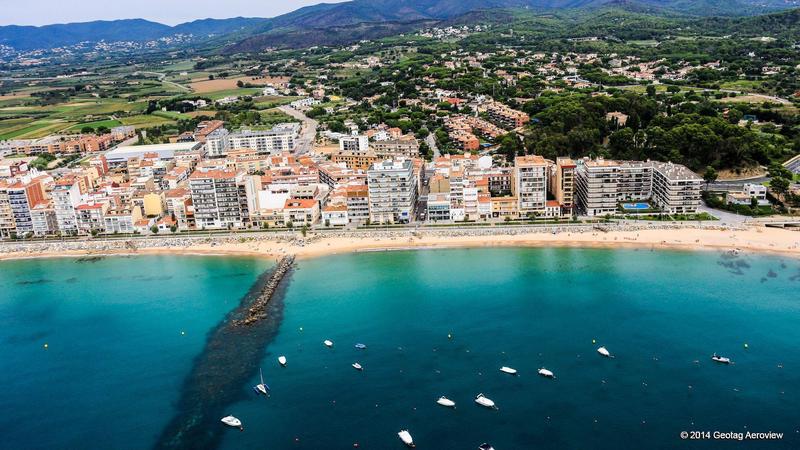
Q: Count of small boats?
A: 14